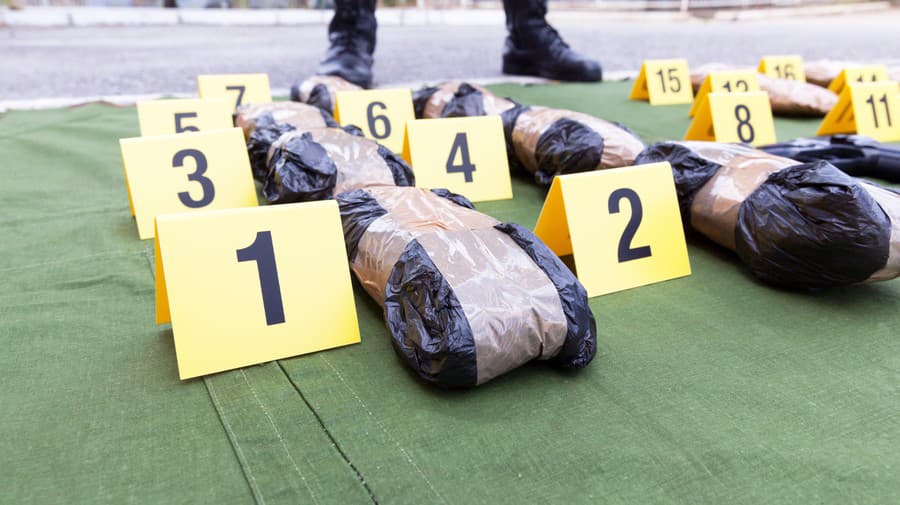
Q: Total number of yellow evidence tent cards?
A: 13